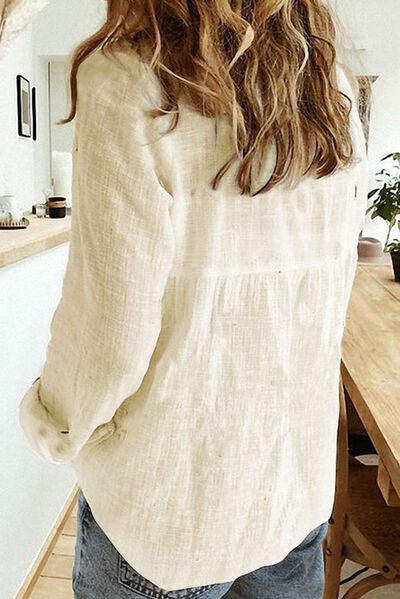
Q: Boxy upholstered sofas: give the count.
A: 0